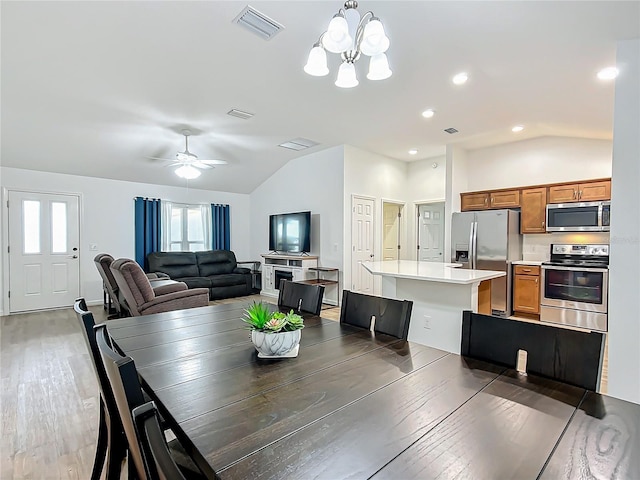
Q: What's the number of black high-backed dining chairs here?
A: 6